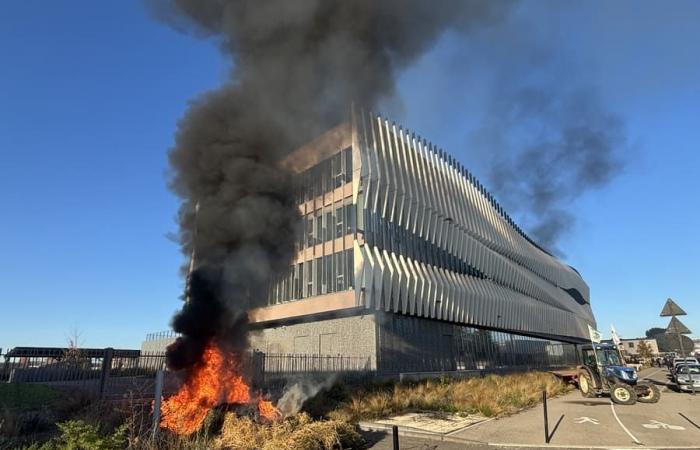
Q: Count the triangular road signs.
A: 2